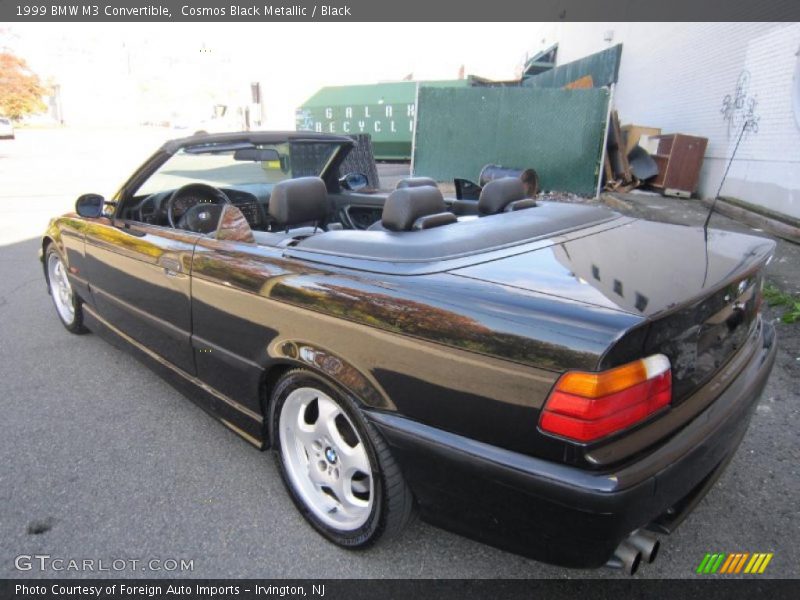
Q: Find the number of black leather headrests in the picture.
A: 4